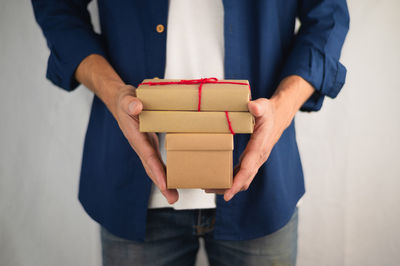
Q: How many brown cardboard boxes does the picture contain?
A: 3